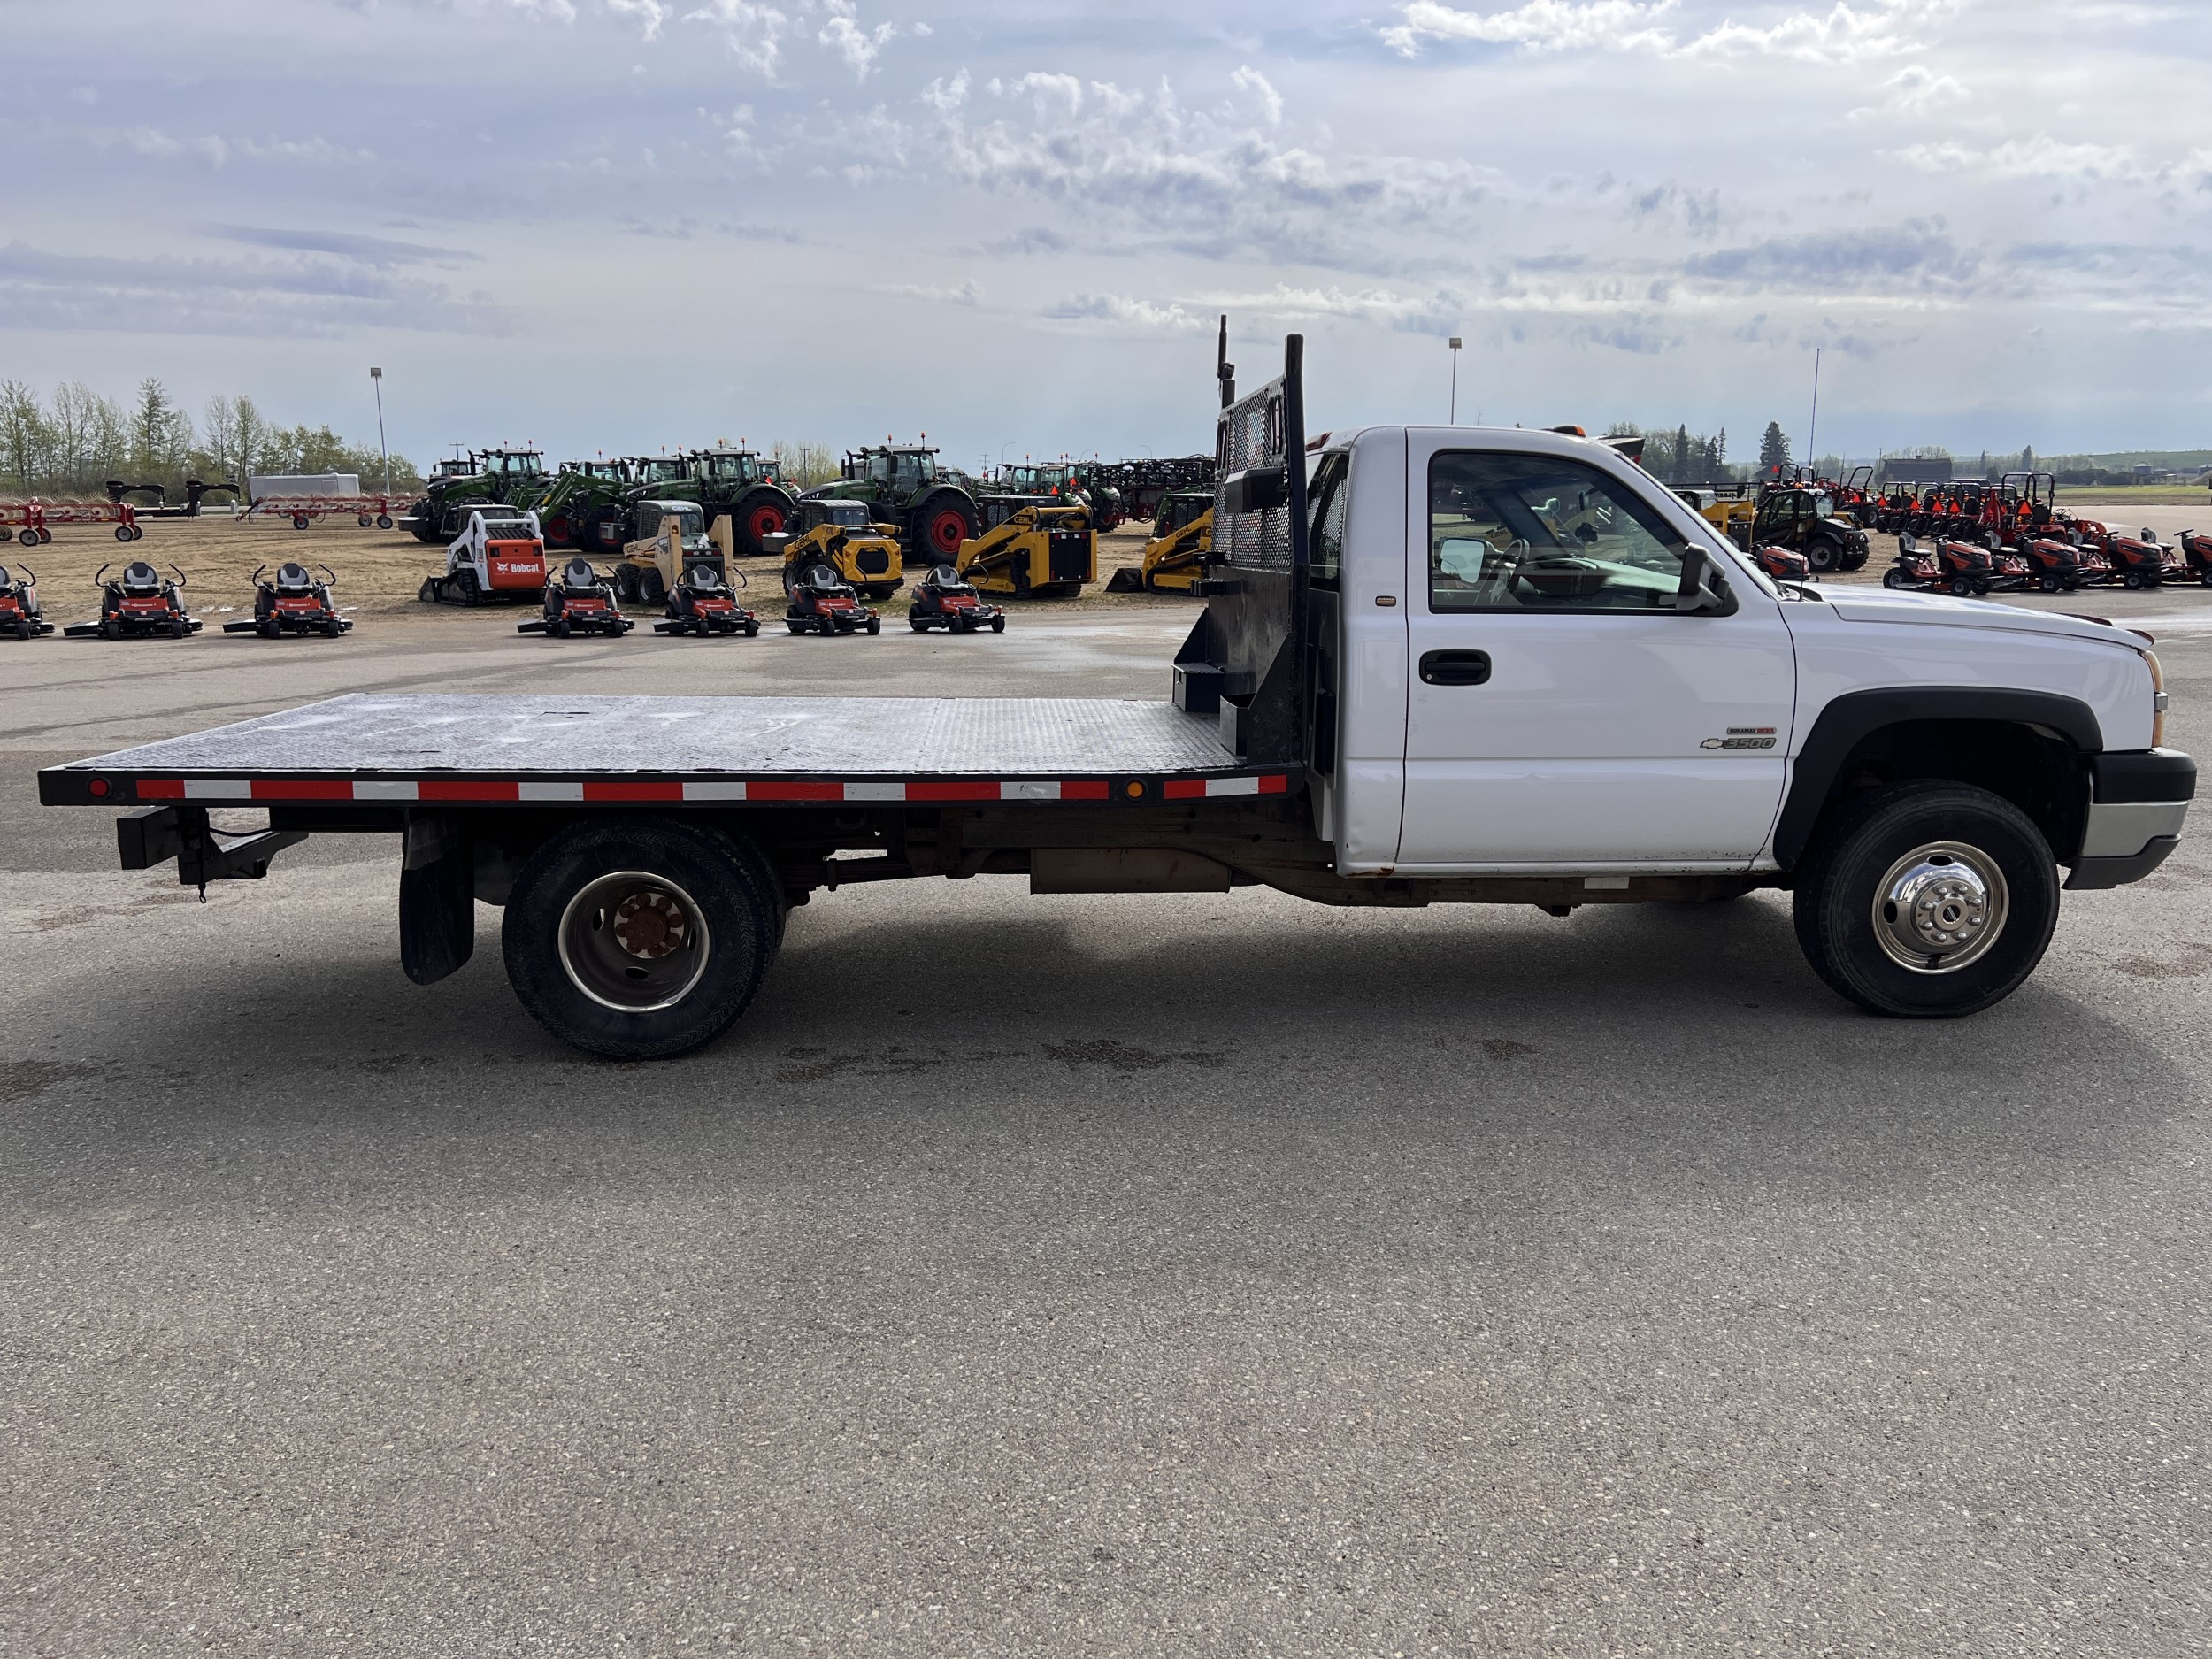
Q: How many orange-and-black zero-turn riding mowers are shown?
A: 7